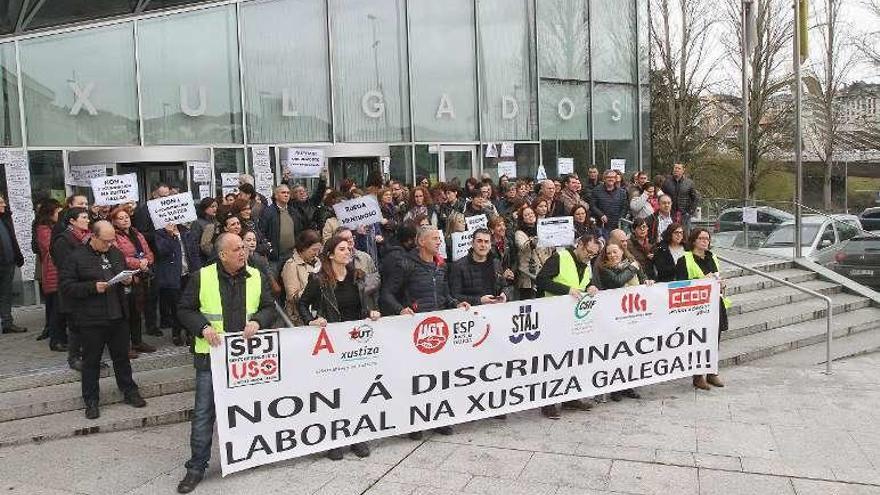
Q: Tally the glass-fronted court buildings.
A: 1